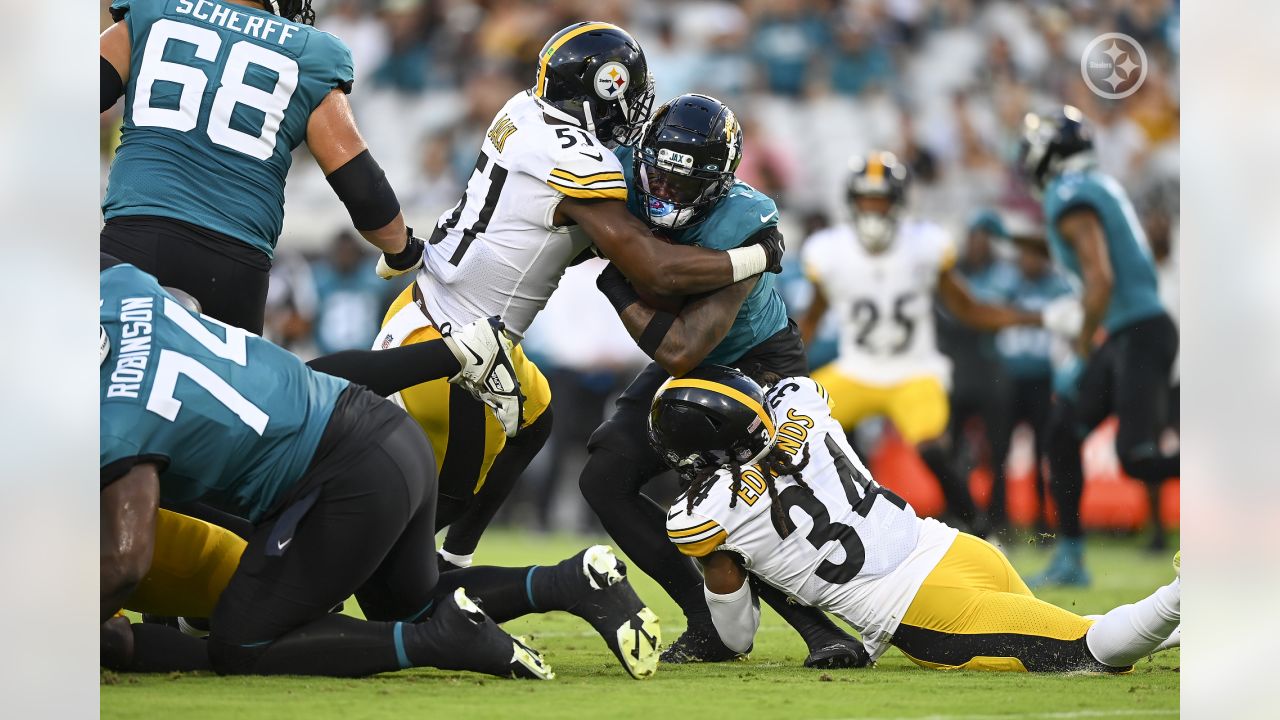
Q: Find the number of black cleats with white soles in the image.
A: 2